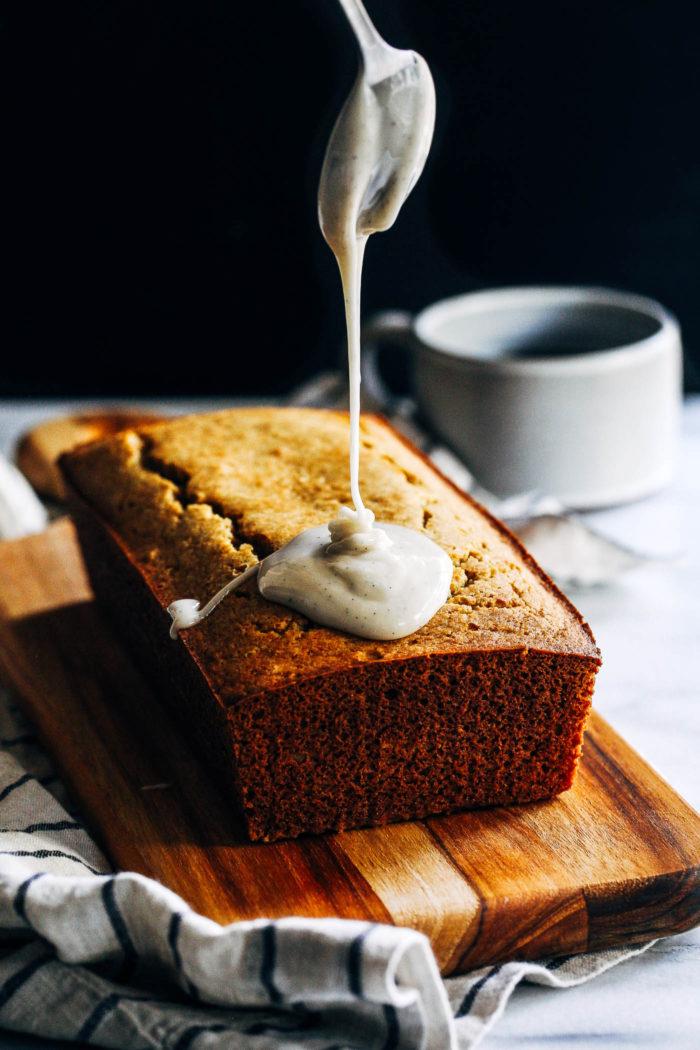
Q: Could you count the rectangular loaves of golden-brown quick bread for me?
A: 1